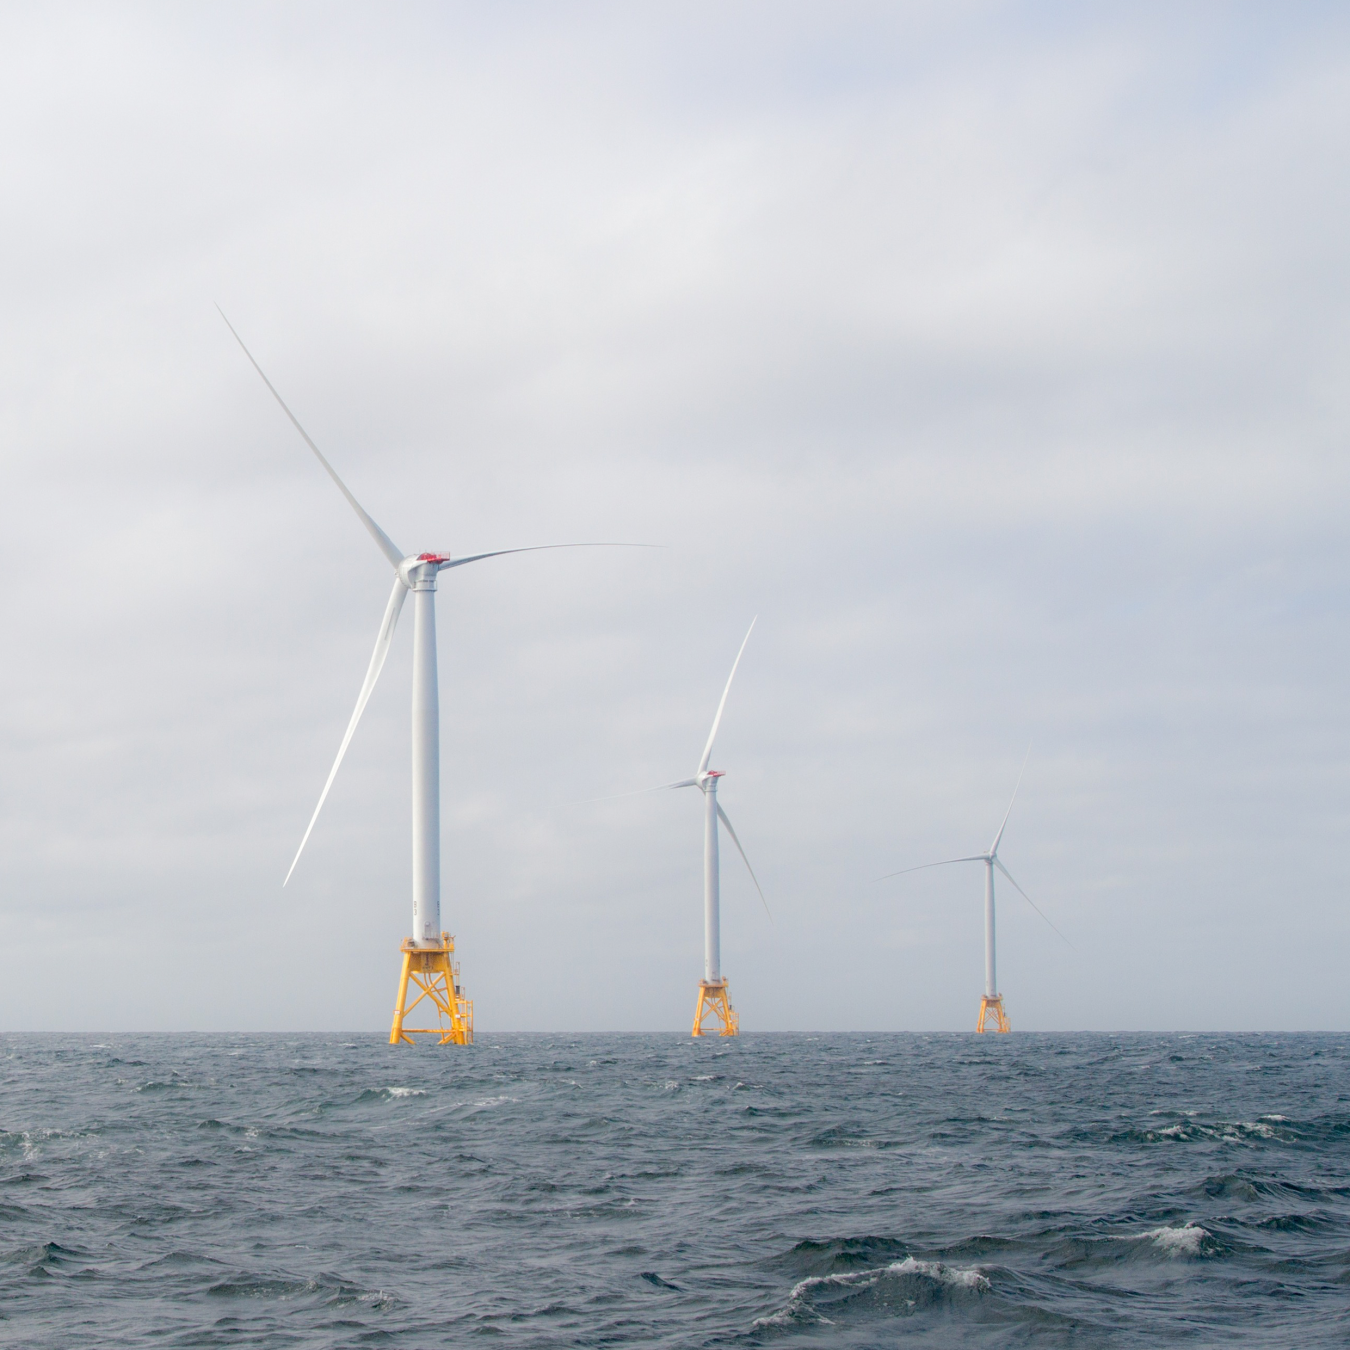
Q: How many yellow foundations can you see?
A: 3